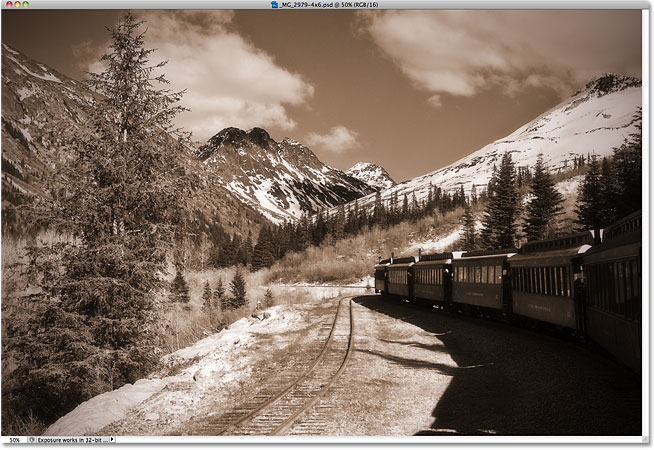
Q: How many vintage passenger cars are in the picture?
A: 6